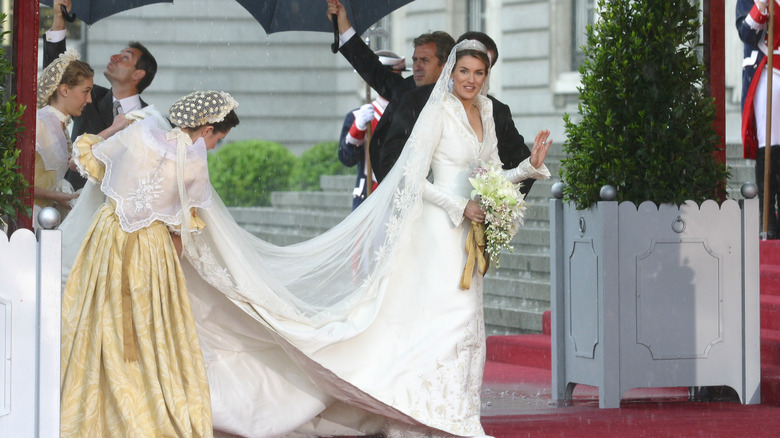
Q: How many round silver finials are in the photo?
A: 4